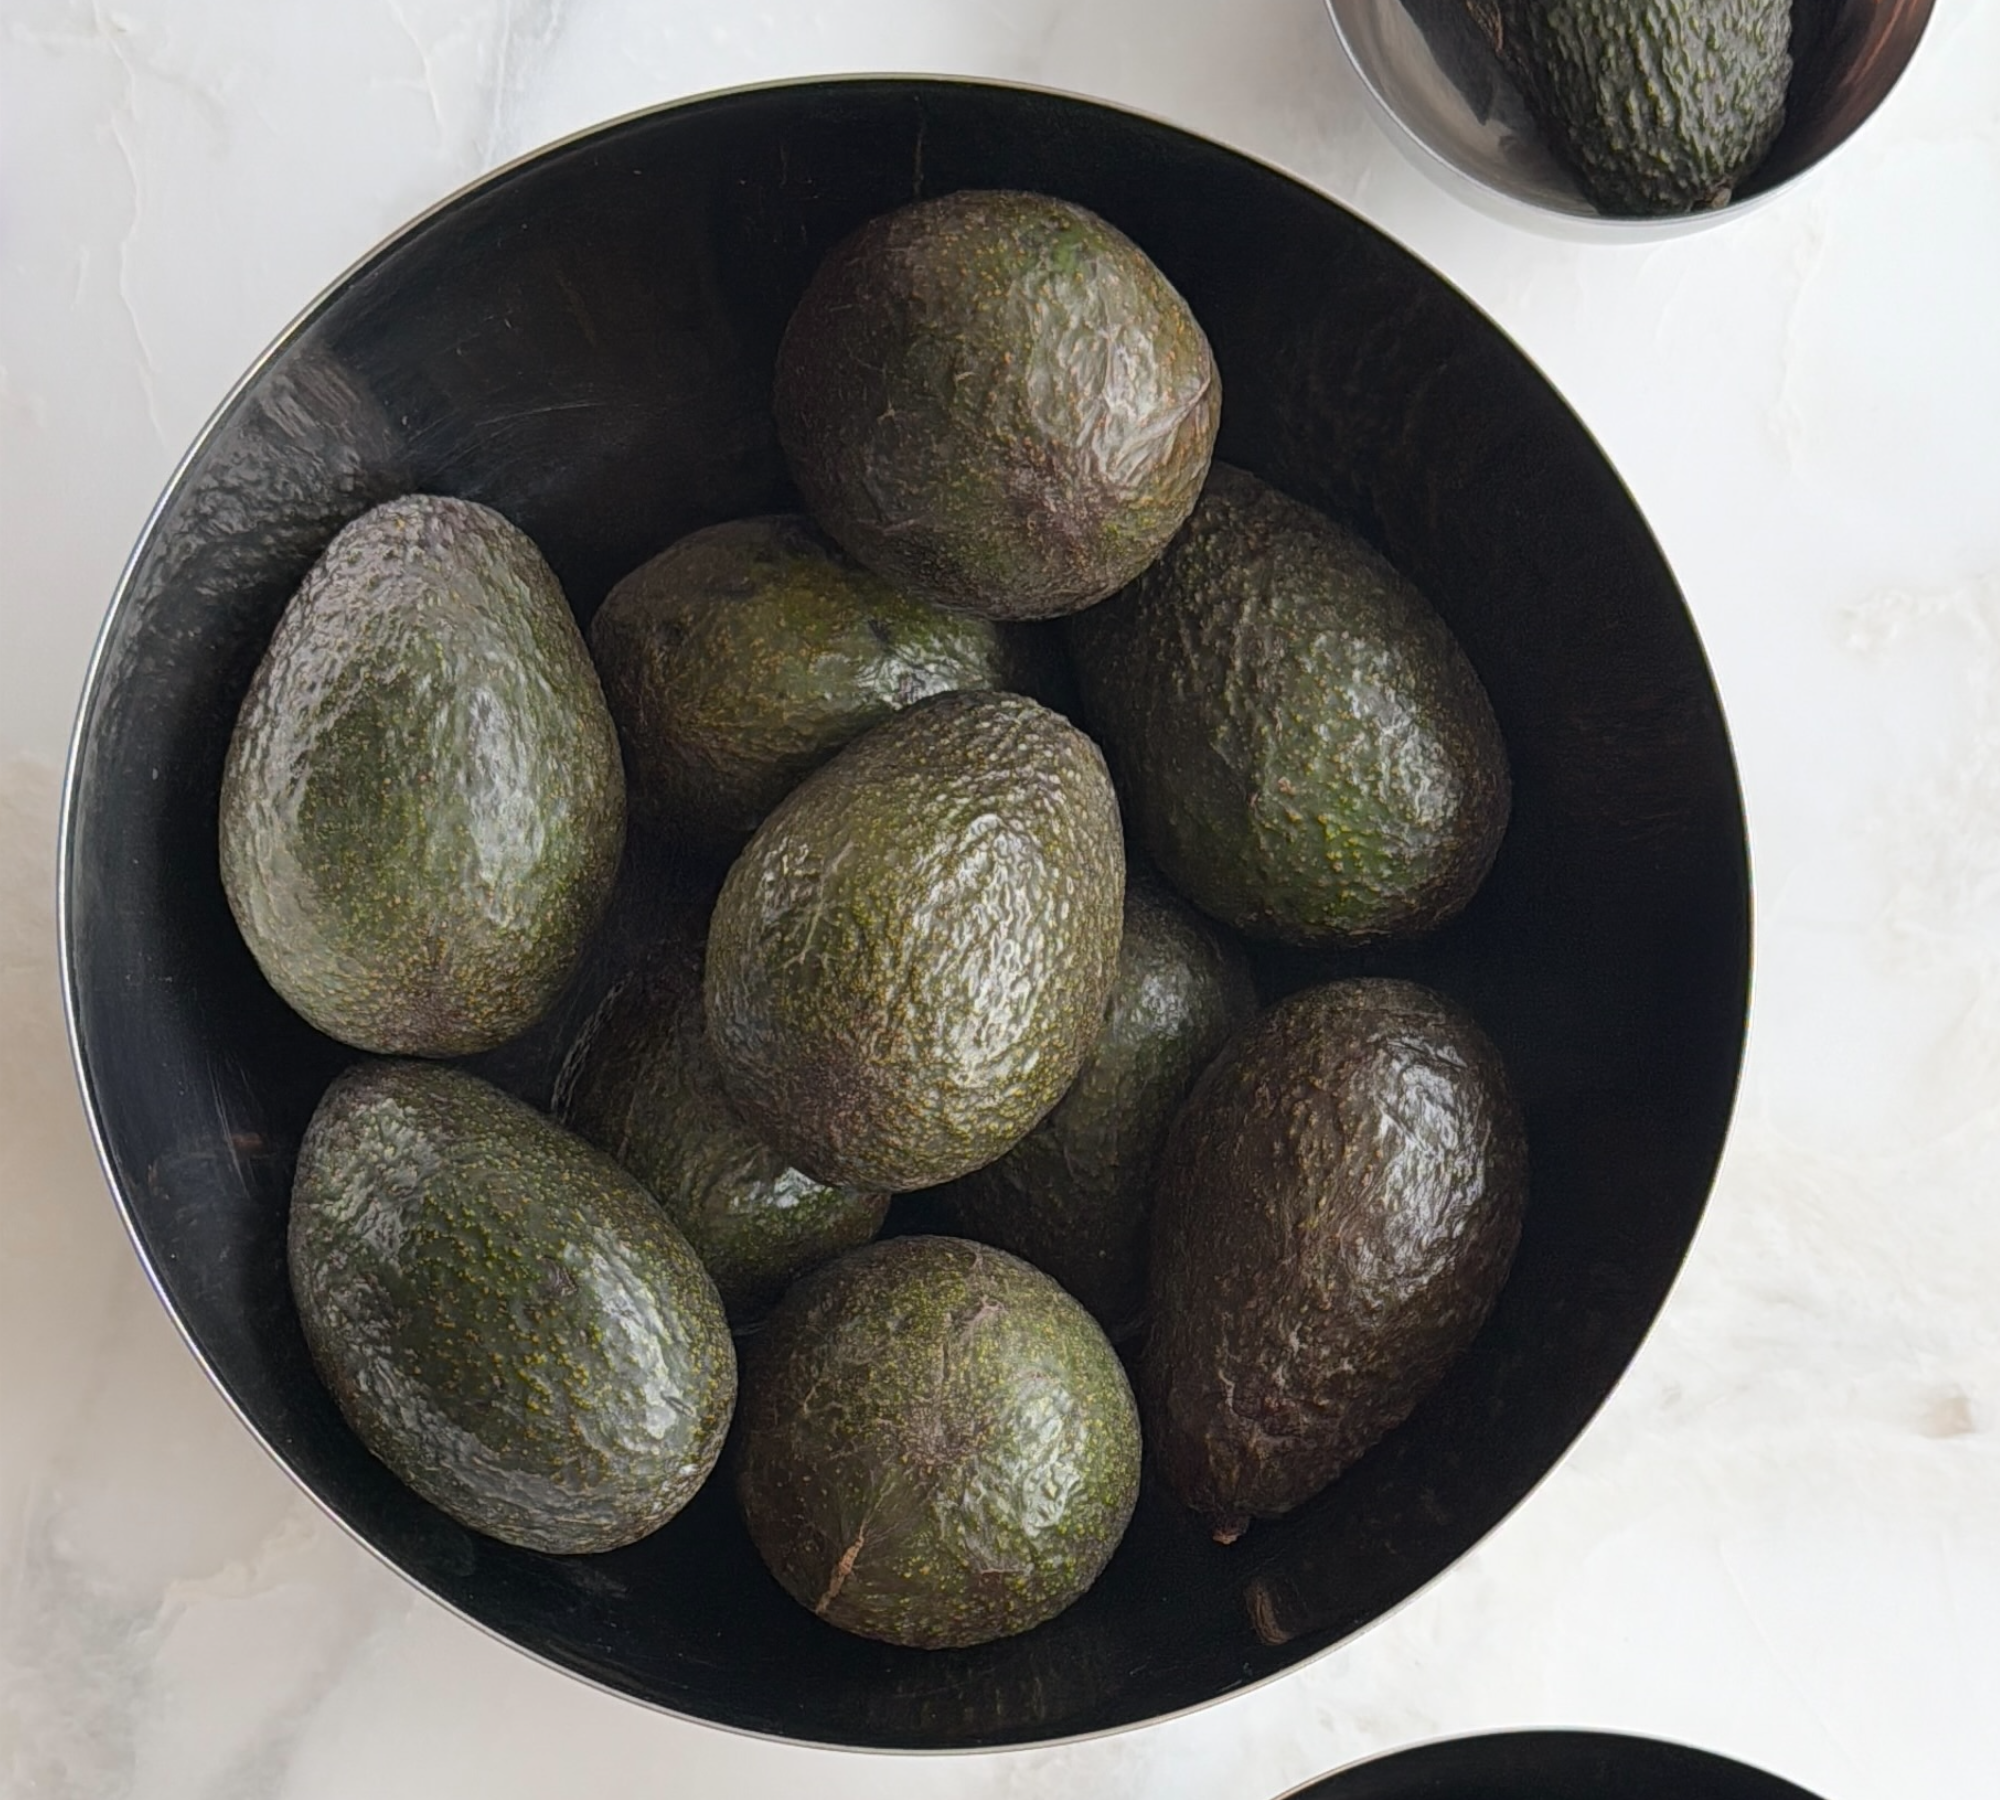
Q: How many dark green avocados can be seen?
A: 11